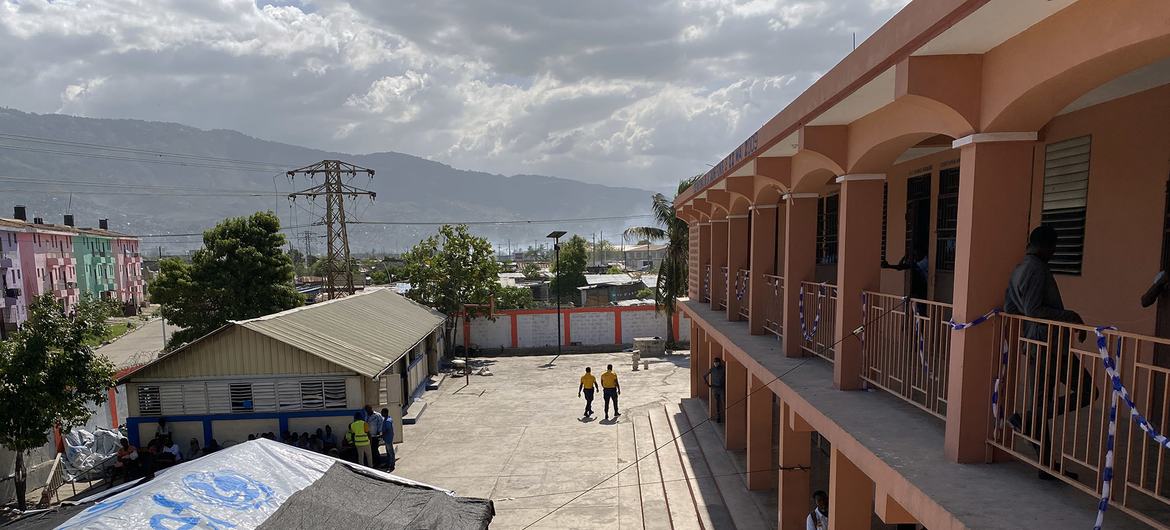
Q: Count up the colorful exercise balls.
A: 0